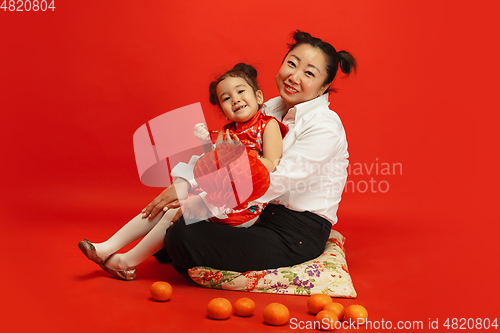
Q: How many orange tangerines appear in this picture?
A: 8